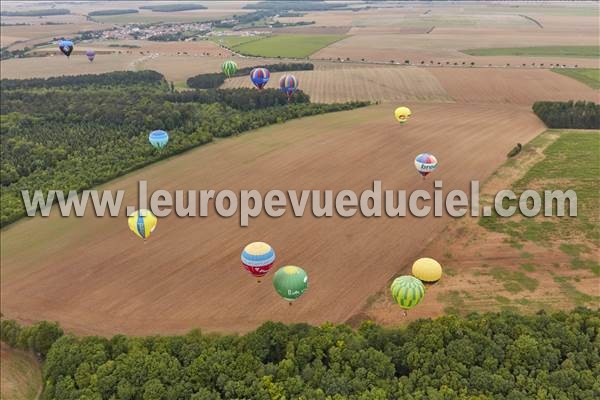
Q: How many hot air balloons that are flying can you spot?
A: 13